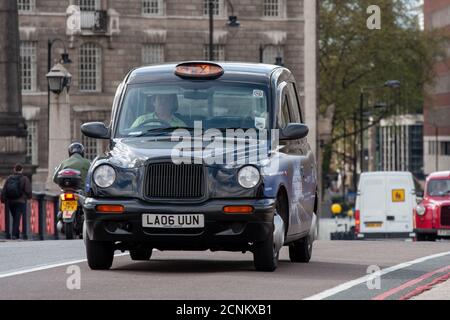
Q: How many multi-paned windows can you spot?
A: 12